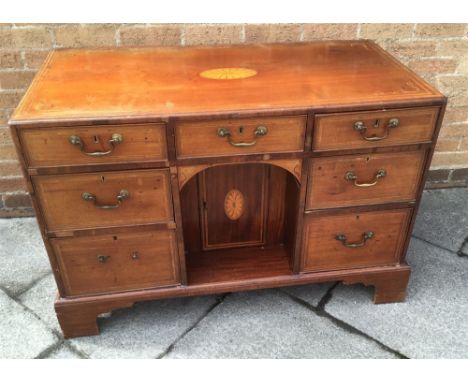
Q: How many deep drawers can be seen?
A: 4